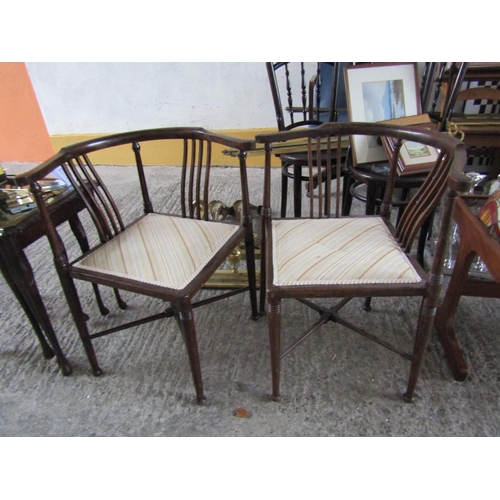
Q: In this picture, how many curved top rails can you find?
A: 2